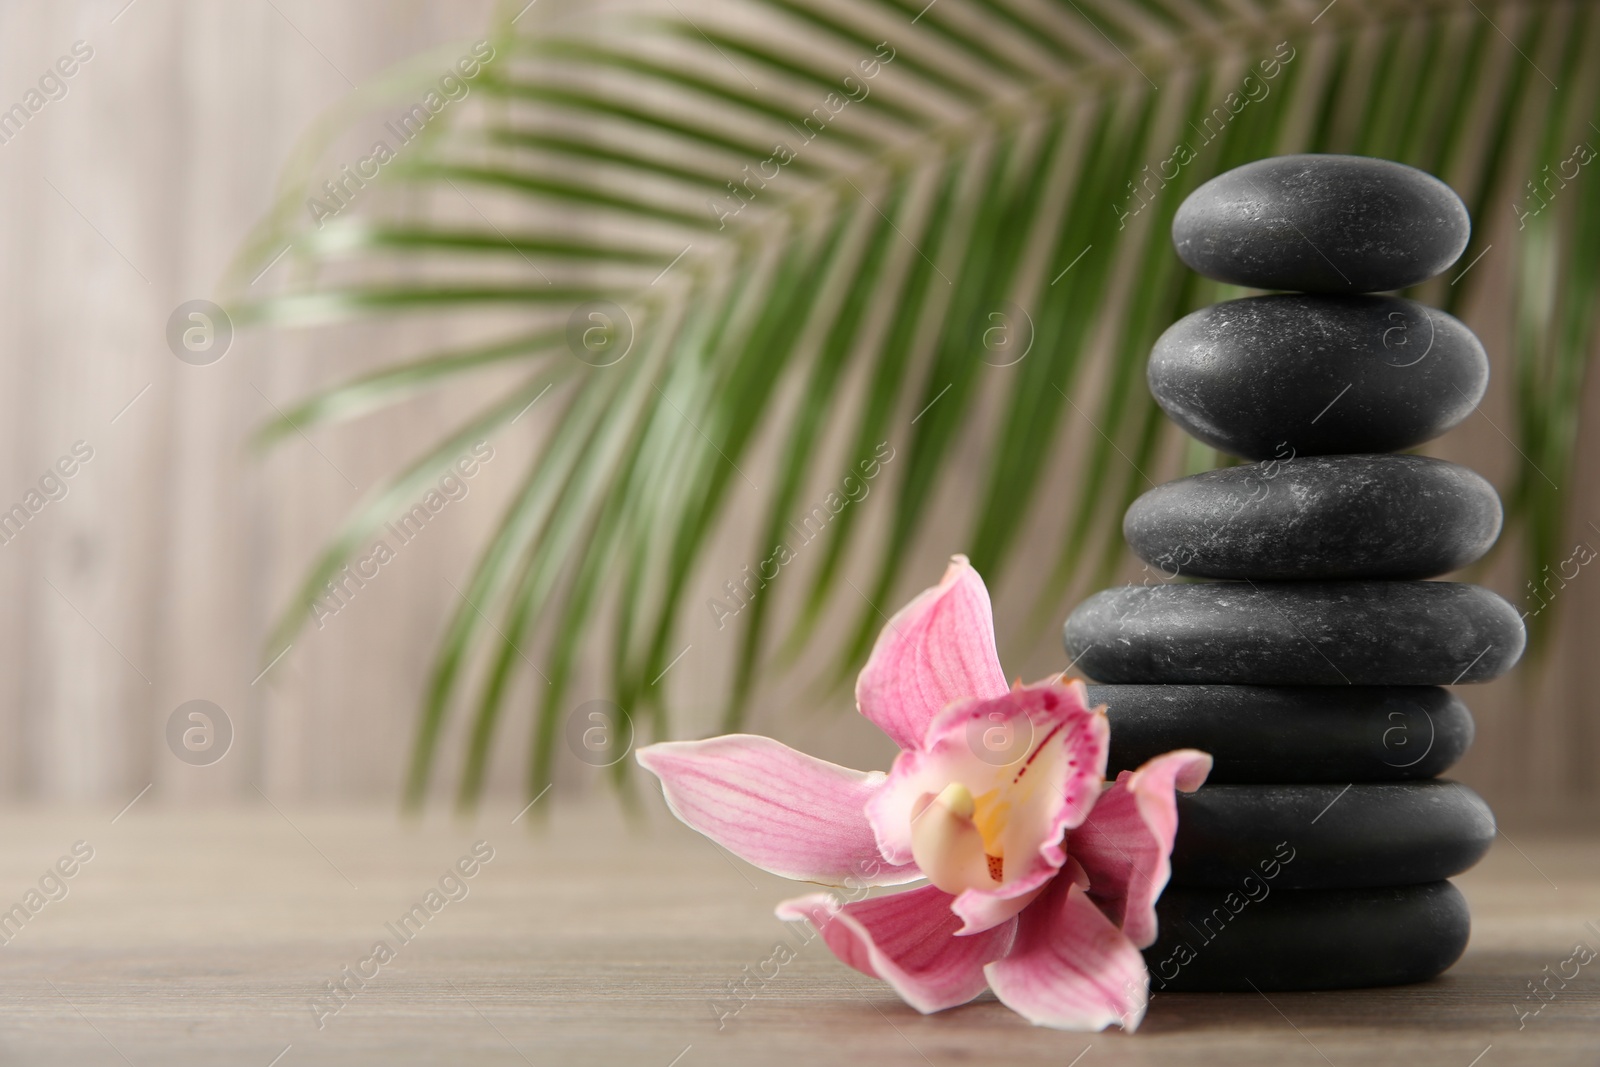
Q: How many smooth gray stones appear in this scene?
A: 7